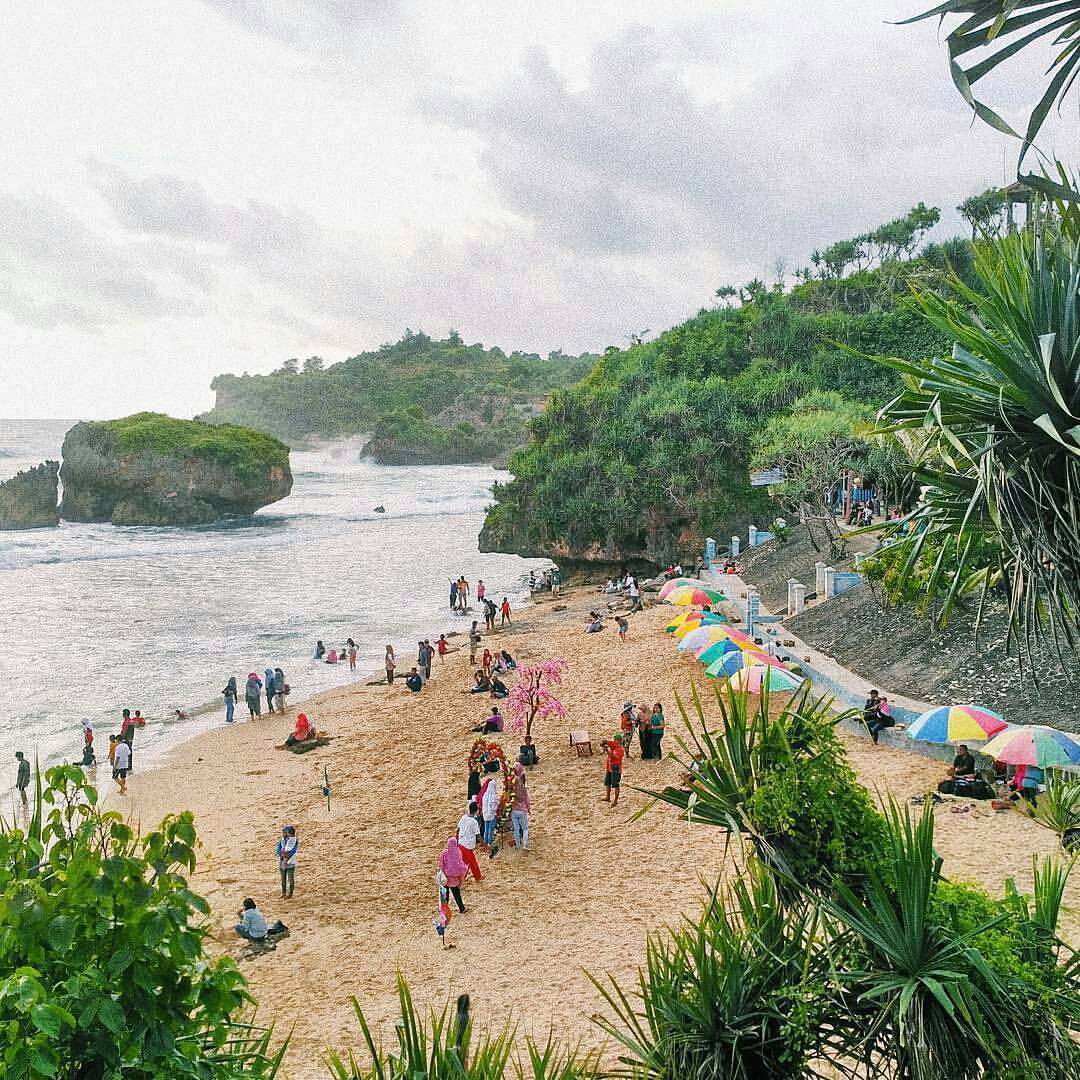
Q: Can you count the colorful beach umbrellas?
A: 10